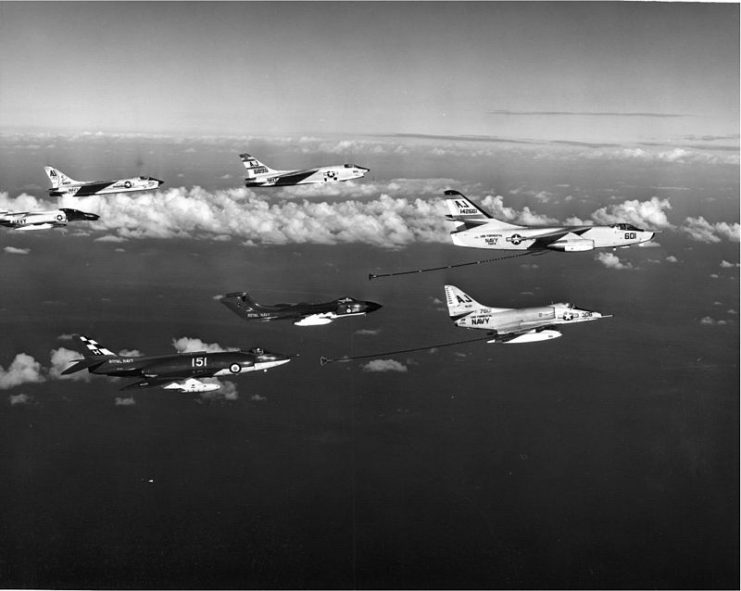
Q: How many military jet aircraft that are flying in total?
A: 7